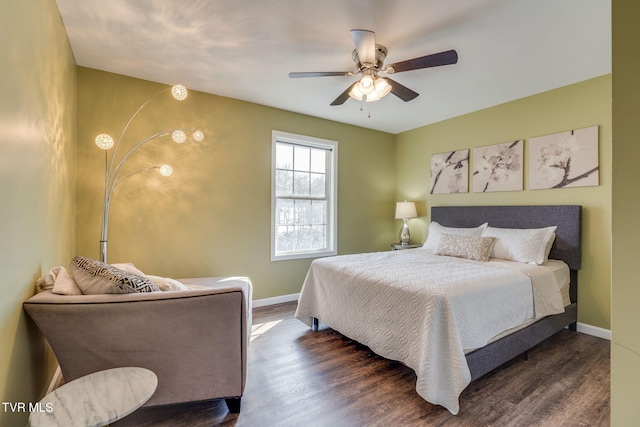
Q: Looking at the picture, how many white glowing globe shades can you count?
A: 5